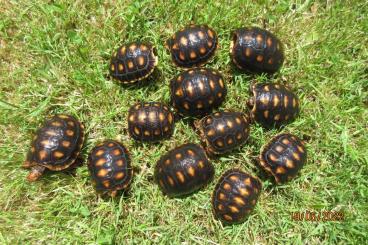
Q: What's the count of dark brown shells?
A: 12